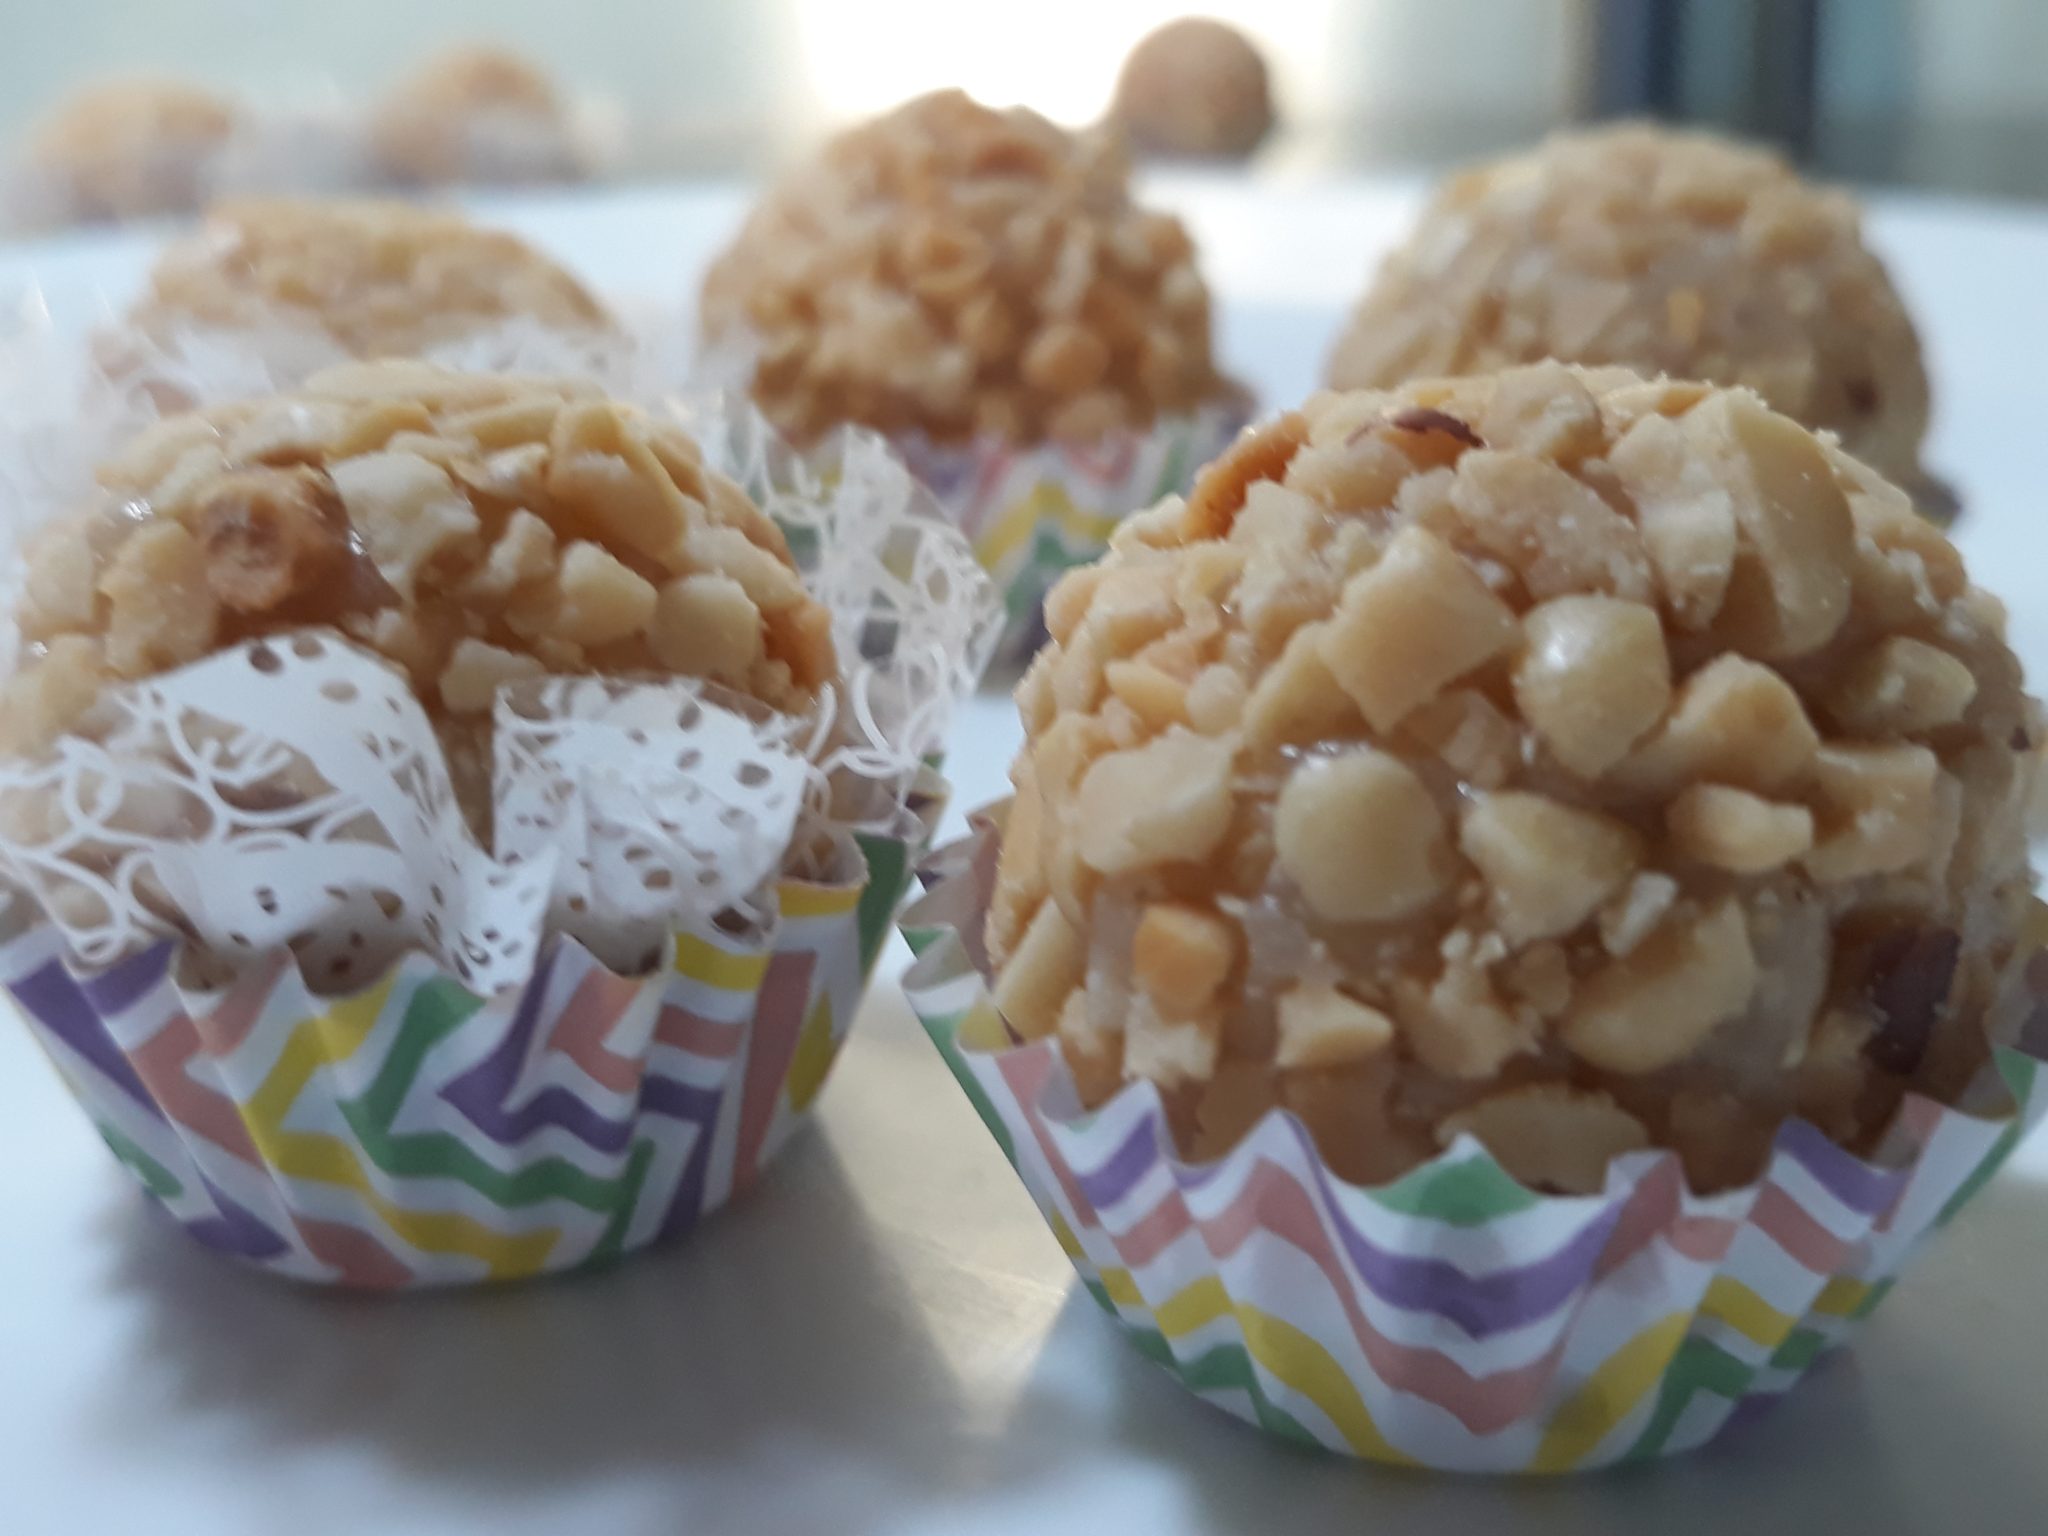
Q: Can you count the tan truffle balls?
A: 8